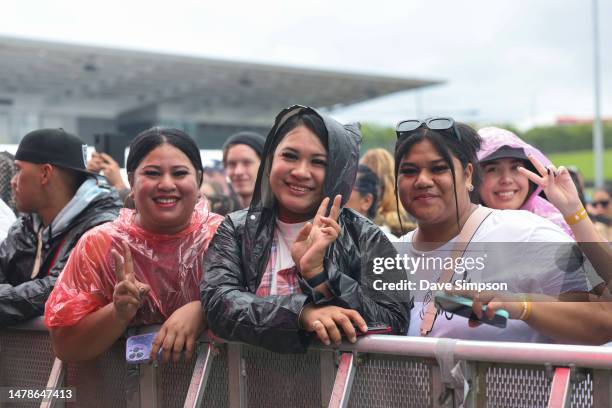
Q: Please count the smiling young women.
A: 4